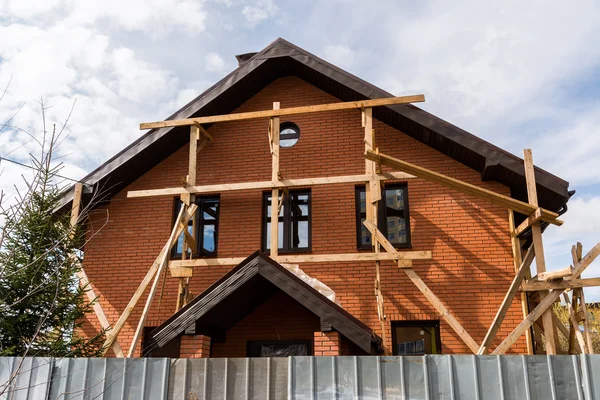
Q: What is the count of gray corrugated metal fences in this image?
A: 1